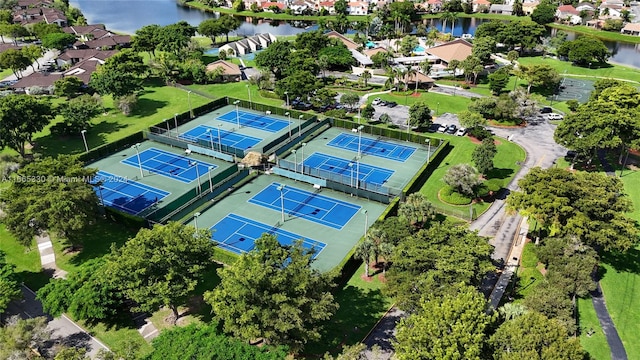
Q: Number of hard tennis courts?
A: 8